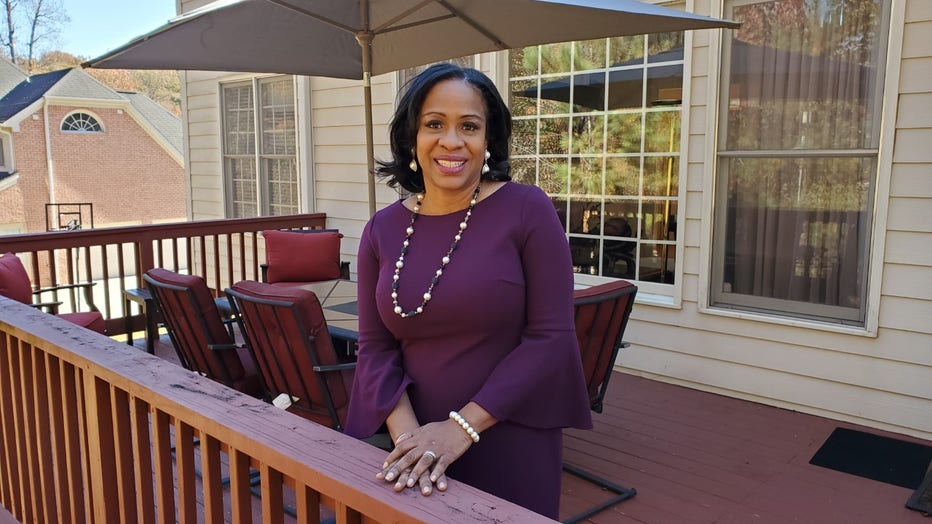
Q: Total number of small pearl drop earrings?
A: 2